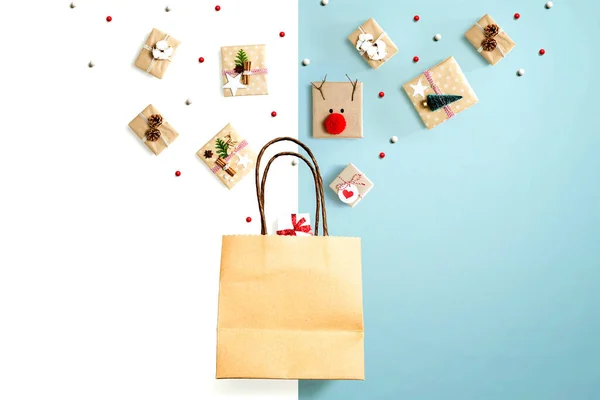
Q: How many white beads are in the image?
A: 11